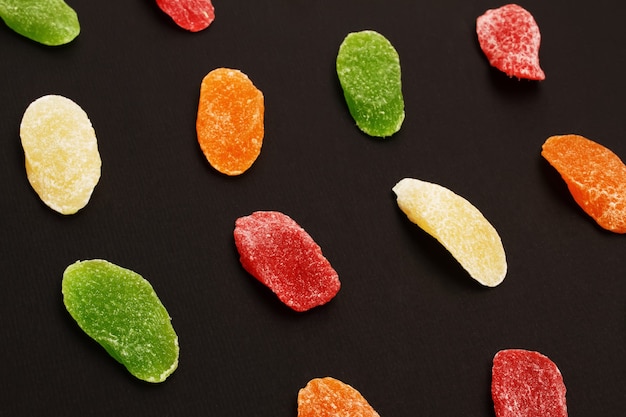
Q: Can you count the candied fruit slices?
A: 12